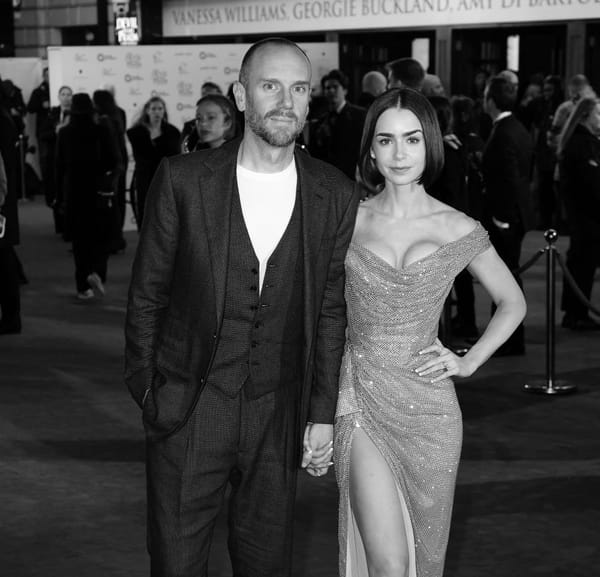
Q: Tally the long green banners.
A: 0